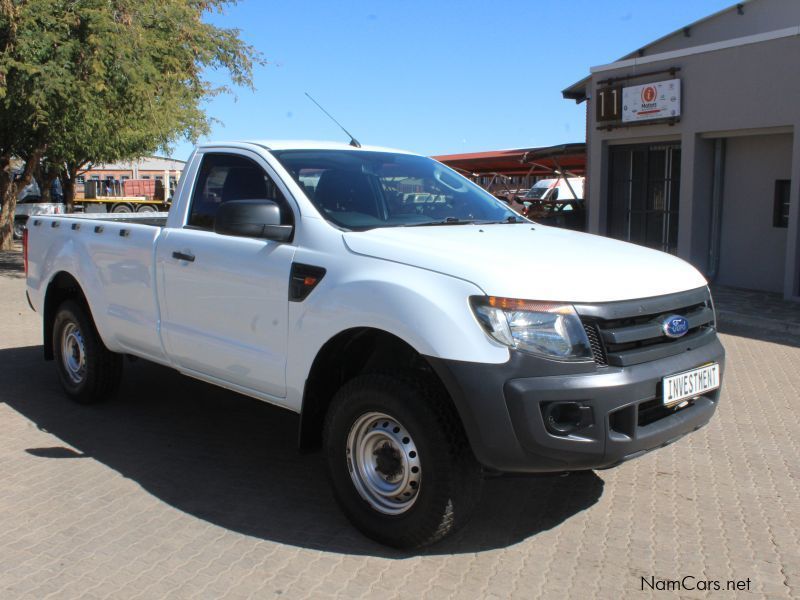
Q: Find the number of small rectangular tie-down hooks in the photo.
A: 5